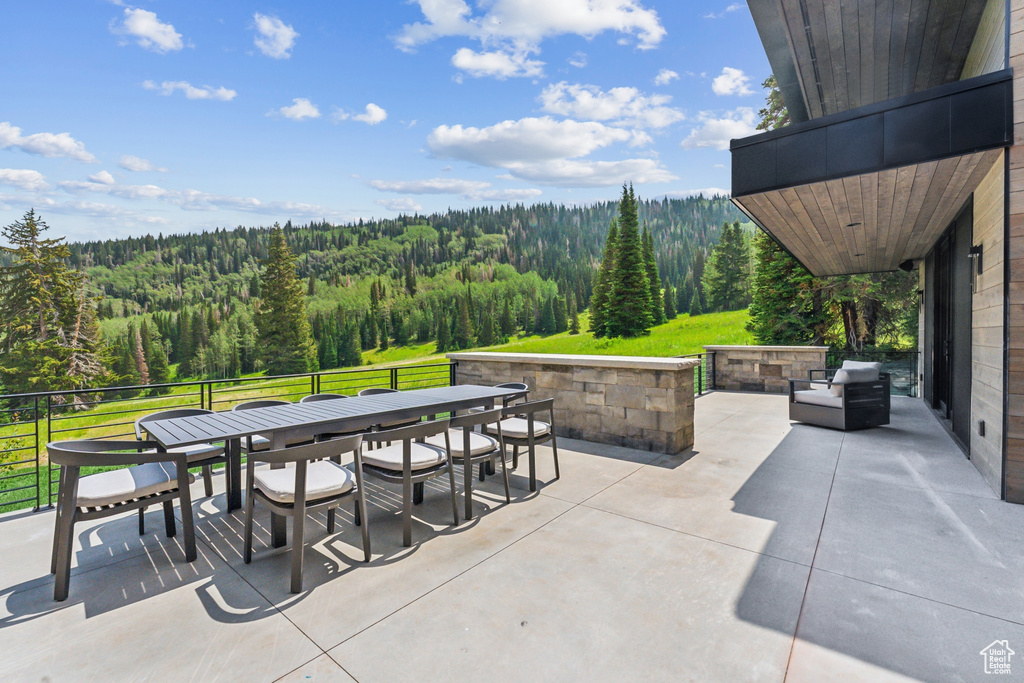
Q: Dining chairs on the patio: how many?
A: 10